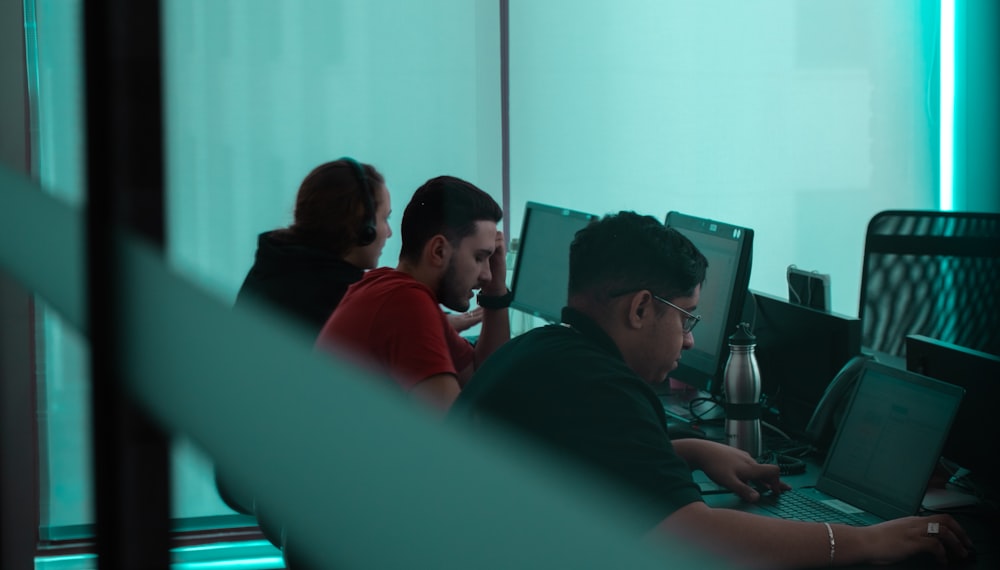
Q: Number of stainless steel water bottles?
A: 1